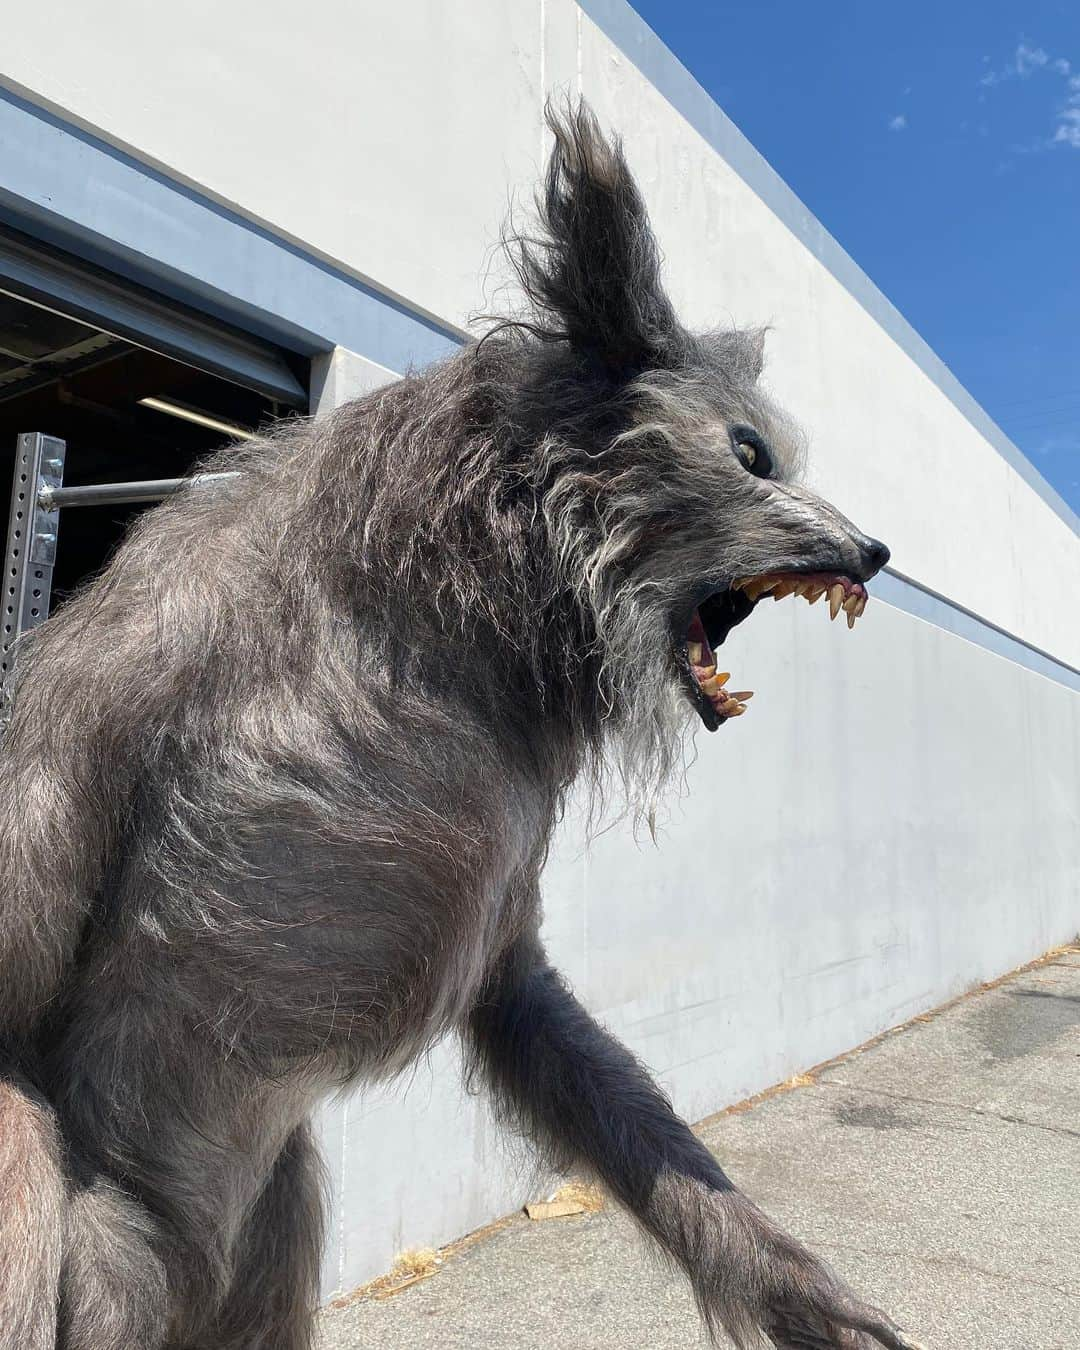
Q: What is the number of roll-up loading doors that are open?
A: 1